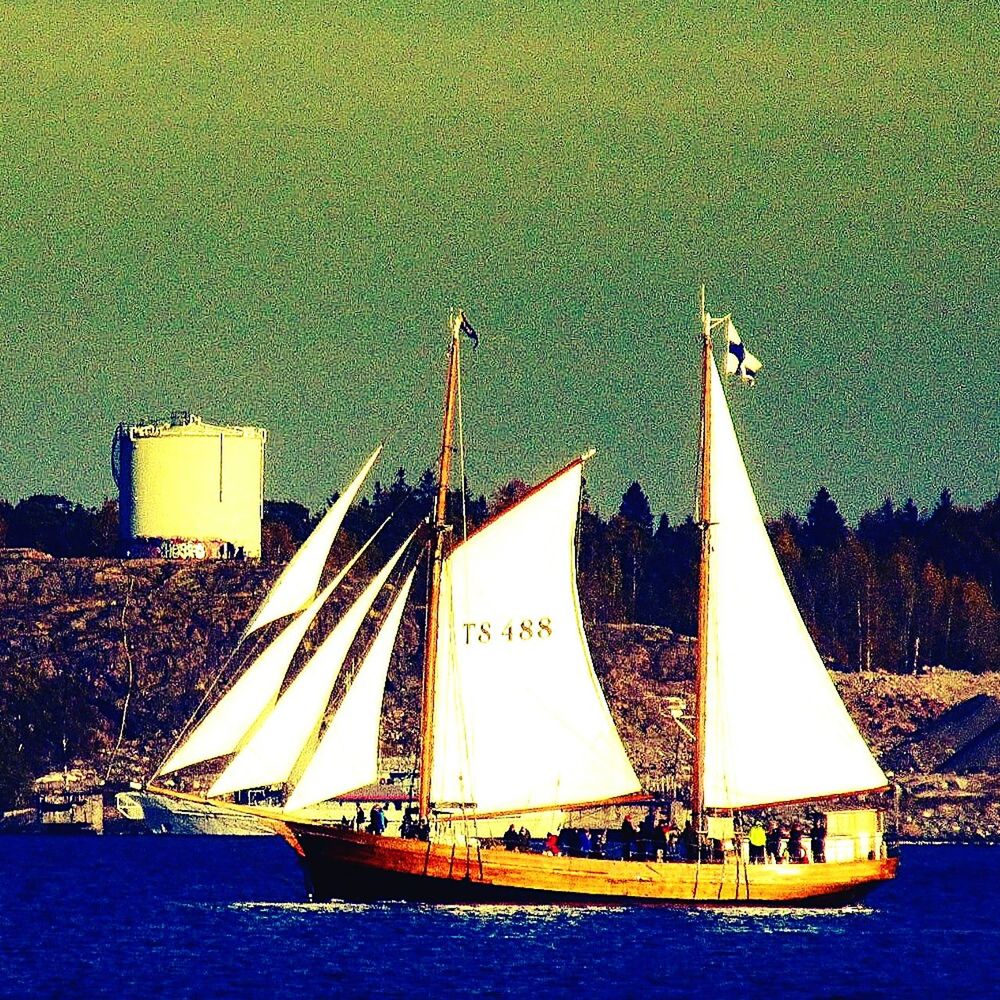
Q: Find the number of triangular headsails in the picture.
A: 4